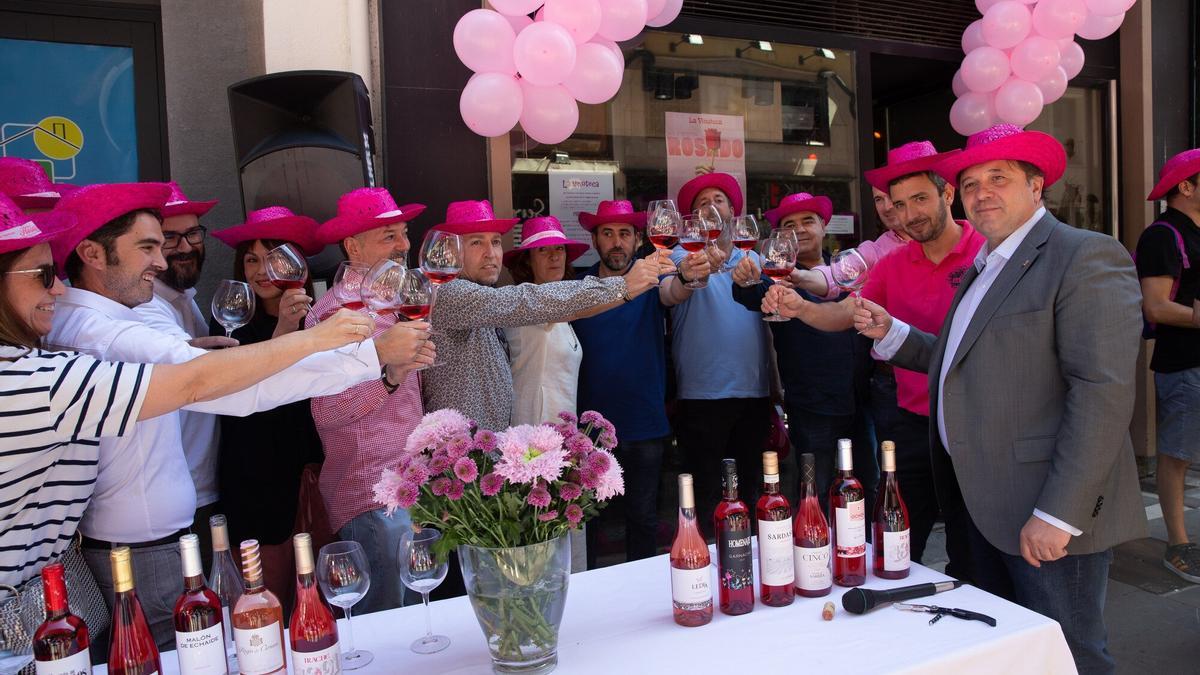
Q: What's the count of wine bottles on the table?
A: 12